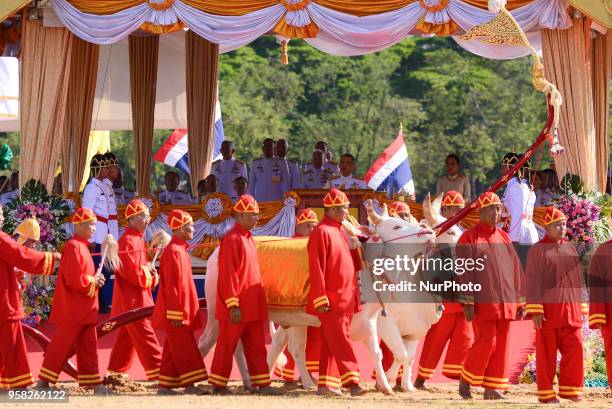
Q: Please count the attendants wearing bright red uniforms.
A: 12